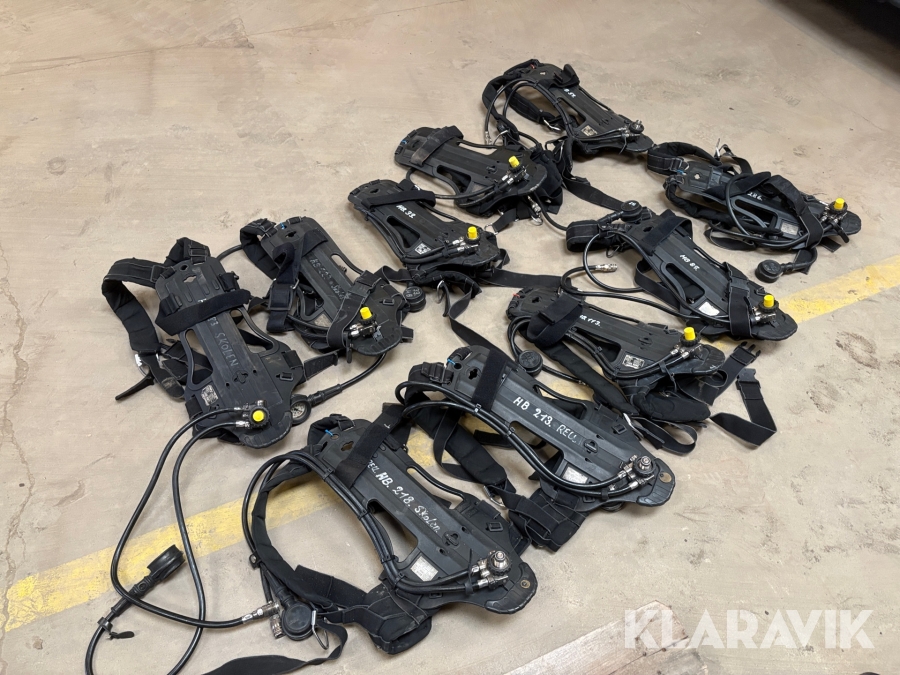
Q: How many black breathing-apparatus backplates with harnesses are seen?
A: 10